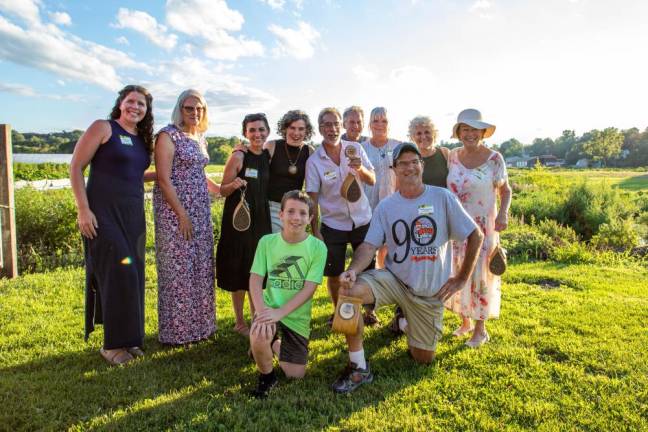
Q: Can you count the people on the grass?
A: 11